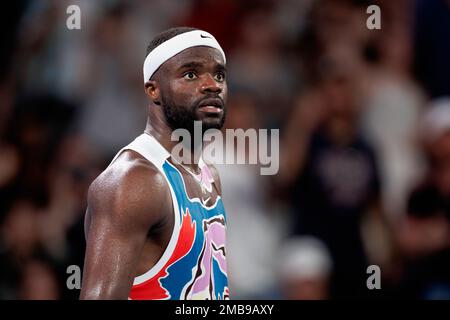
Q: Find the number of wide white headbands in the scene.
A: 1